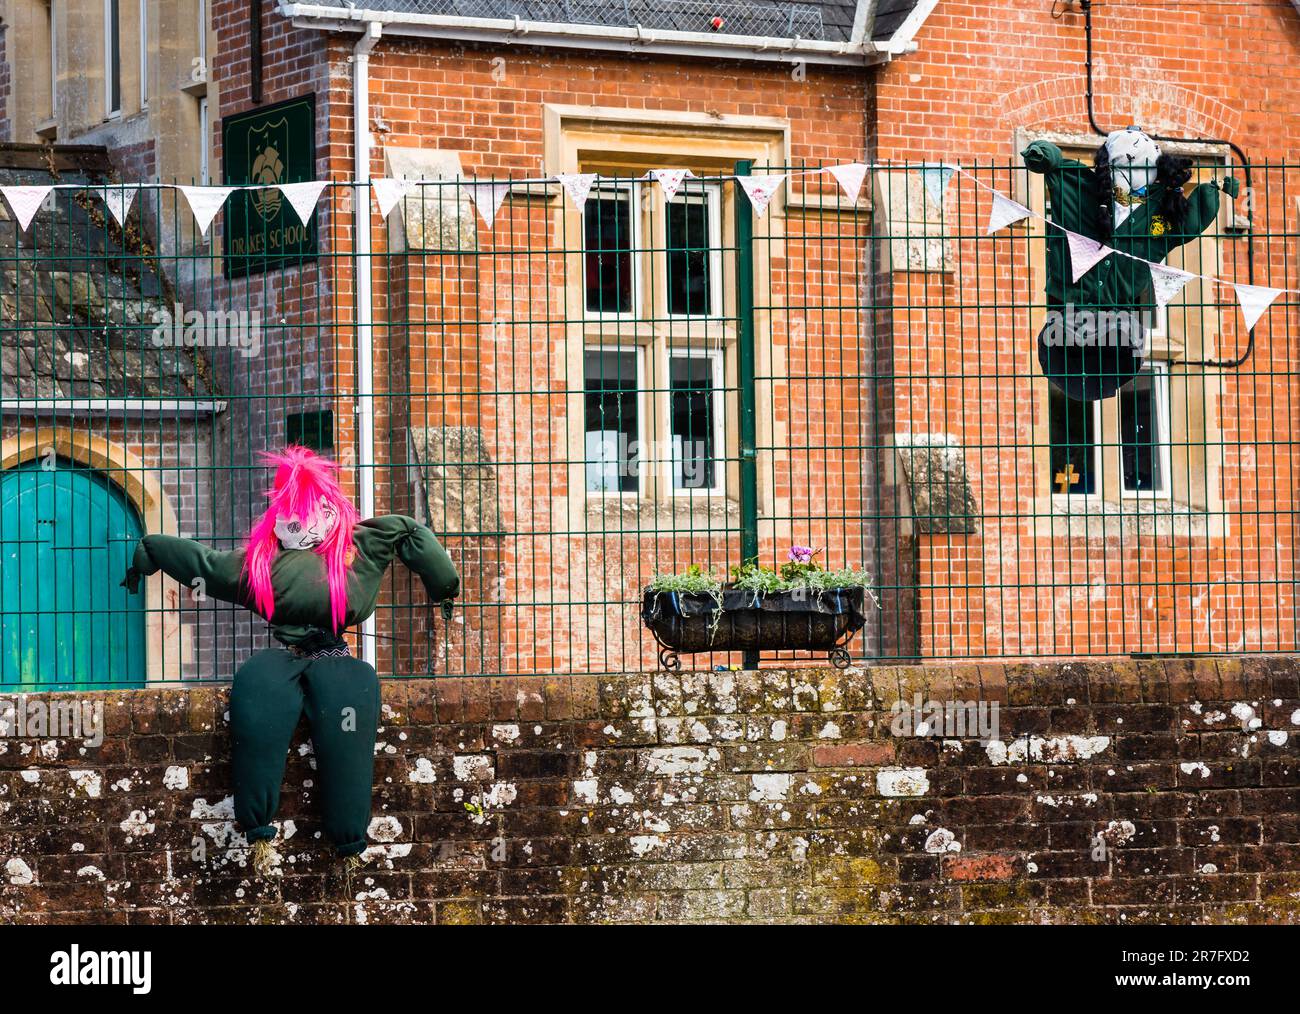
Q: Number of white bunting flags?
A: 14